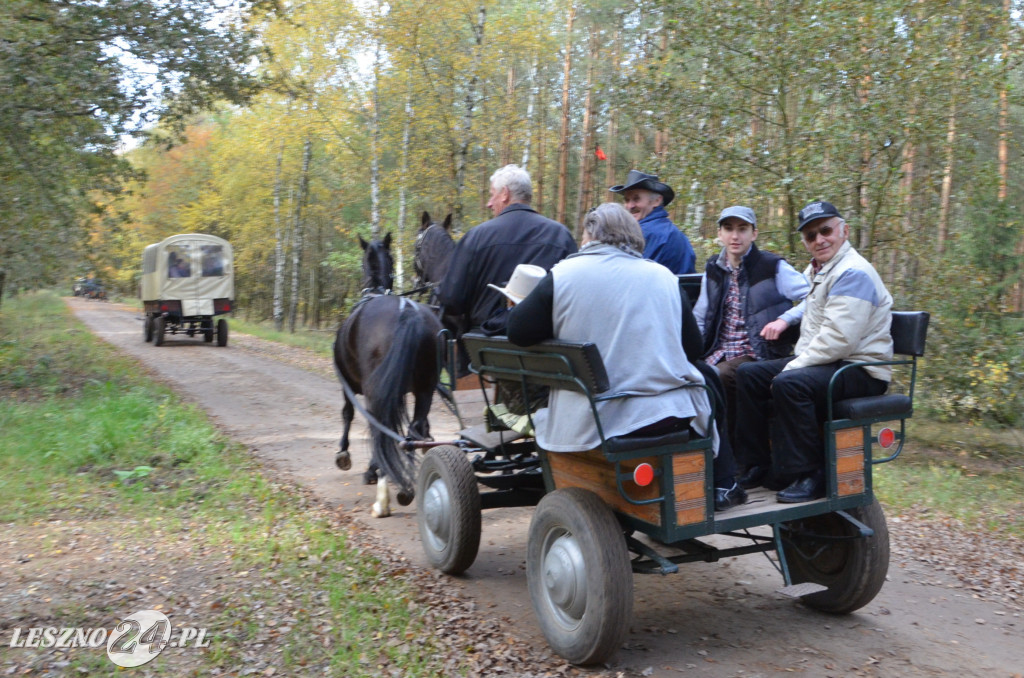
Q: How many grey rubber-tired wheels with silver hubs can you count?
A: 2